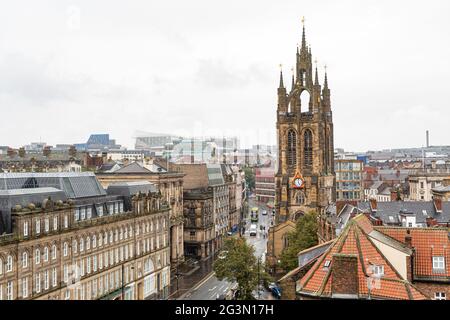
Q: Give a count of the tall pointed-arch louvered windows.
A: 2